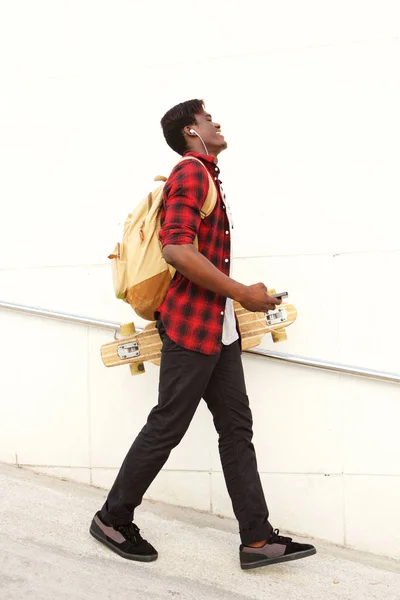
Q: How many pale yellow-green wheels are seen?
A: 4